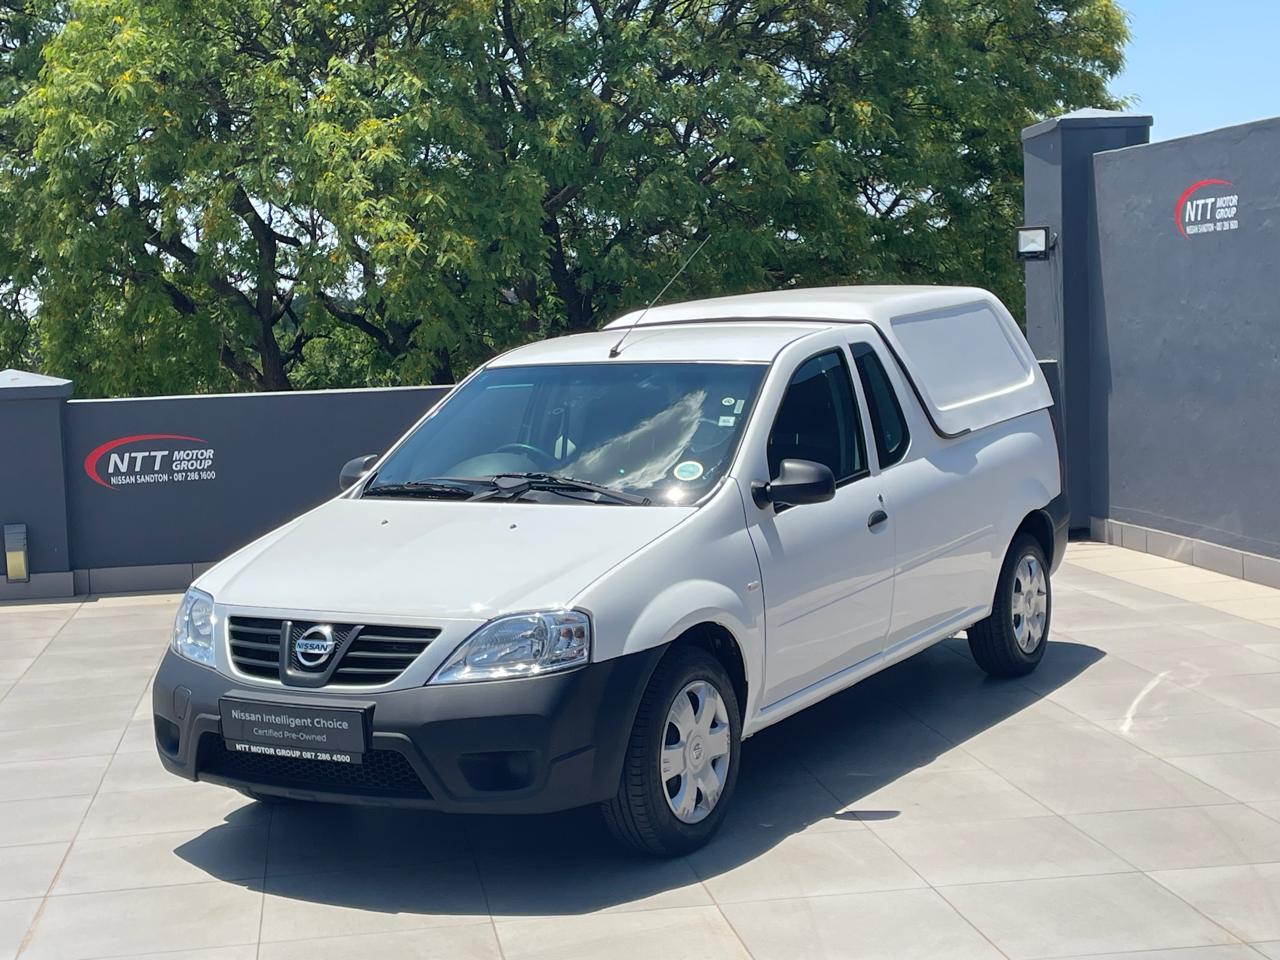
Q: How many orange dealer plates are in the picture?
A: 0